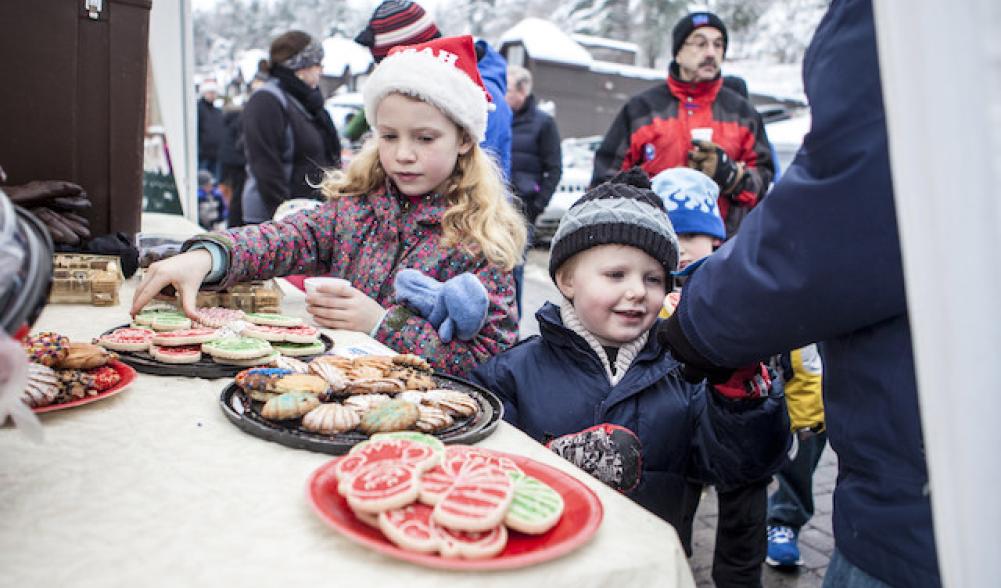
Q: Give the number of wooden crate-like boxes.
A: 2